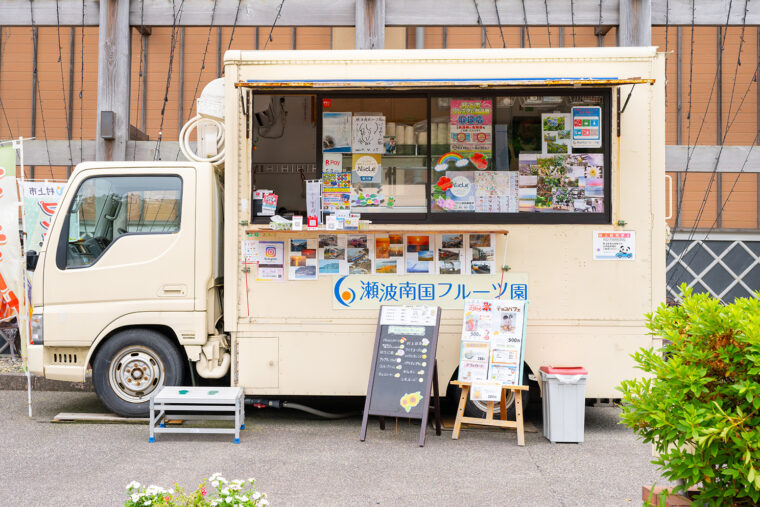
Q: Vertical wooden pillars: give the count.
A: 3